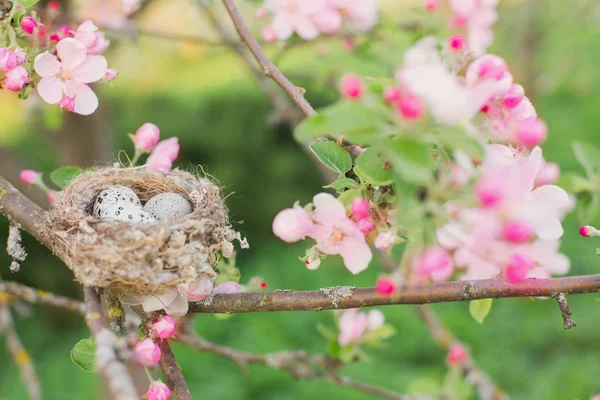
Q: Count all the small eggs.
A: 3